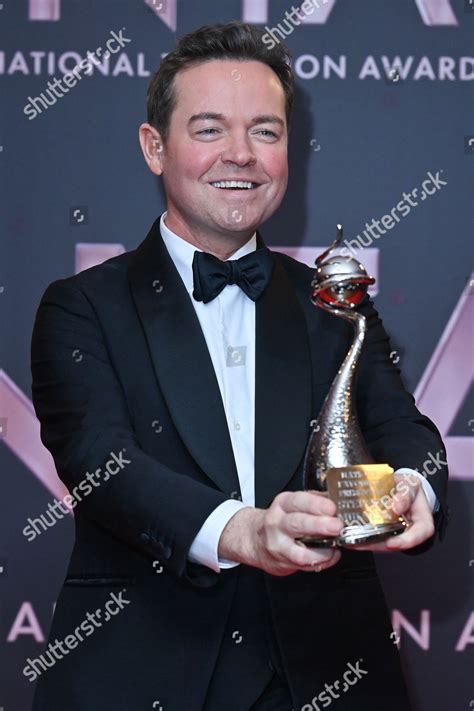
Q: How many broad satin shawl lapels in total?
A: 2